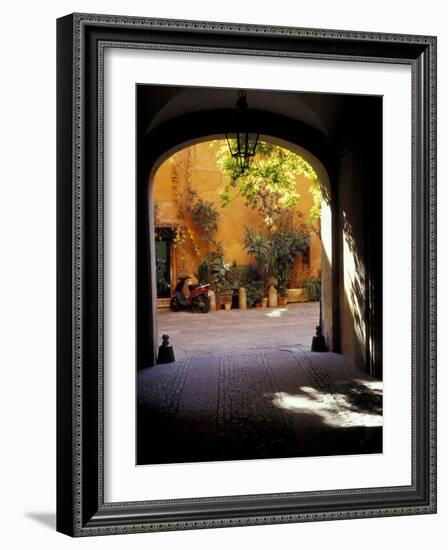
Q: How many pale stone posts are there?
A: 3